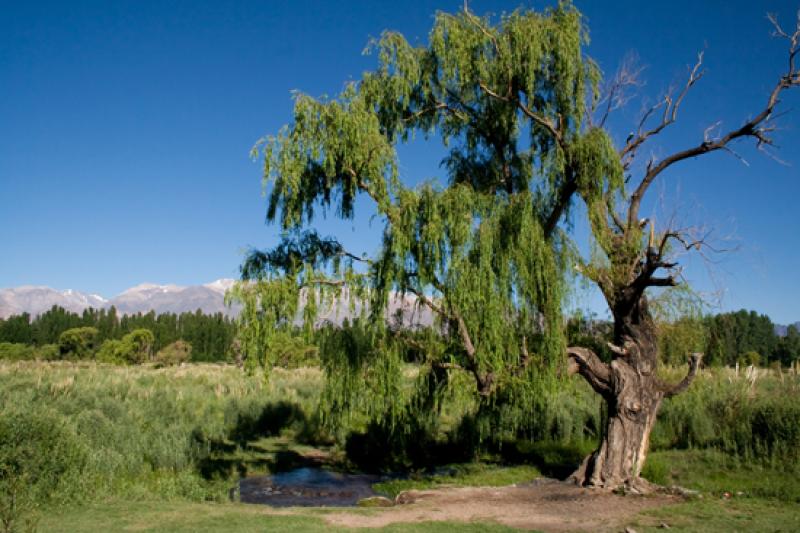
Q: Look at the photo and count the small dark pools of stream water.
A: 1